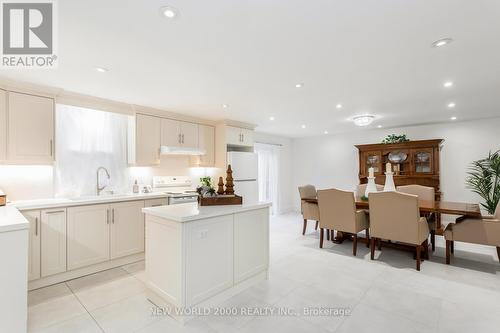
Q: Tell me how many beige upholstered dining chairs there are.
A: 6